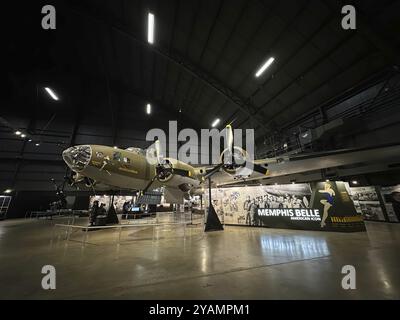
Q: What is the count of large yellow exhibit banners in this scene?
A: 0